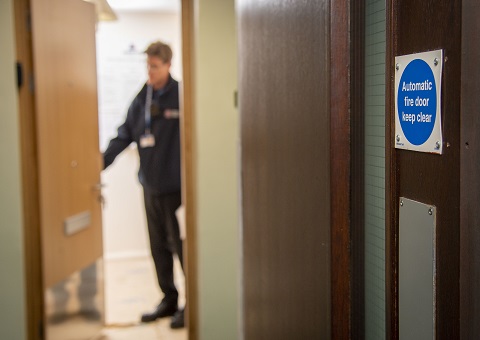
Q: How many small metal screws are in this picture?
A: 6